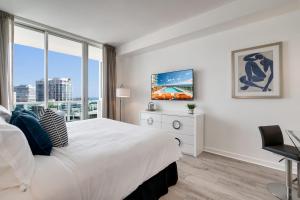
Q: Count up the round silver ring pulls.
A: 3